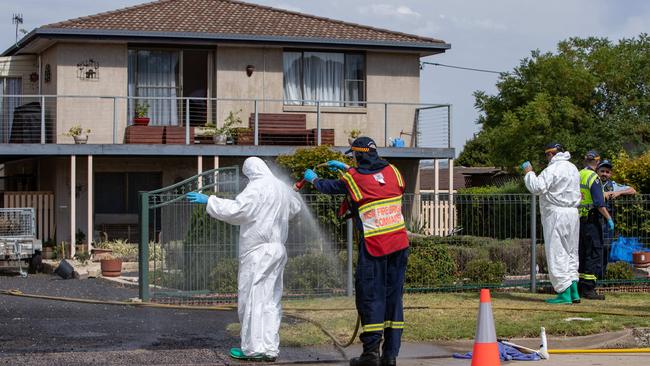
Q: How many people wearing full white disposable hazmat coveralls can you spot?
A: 2